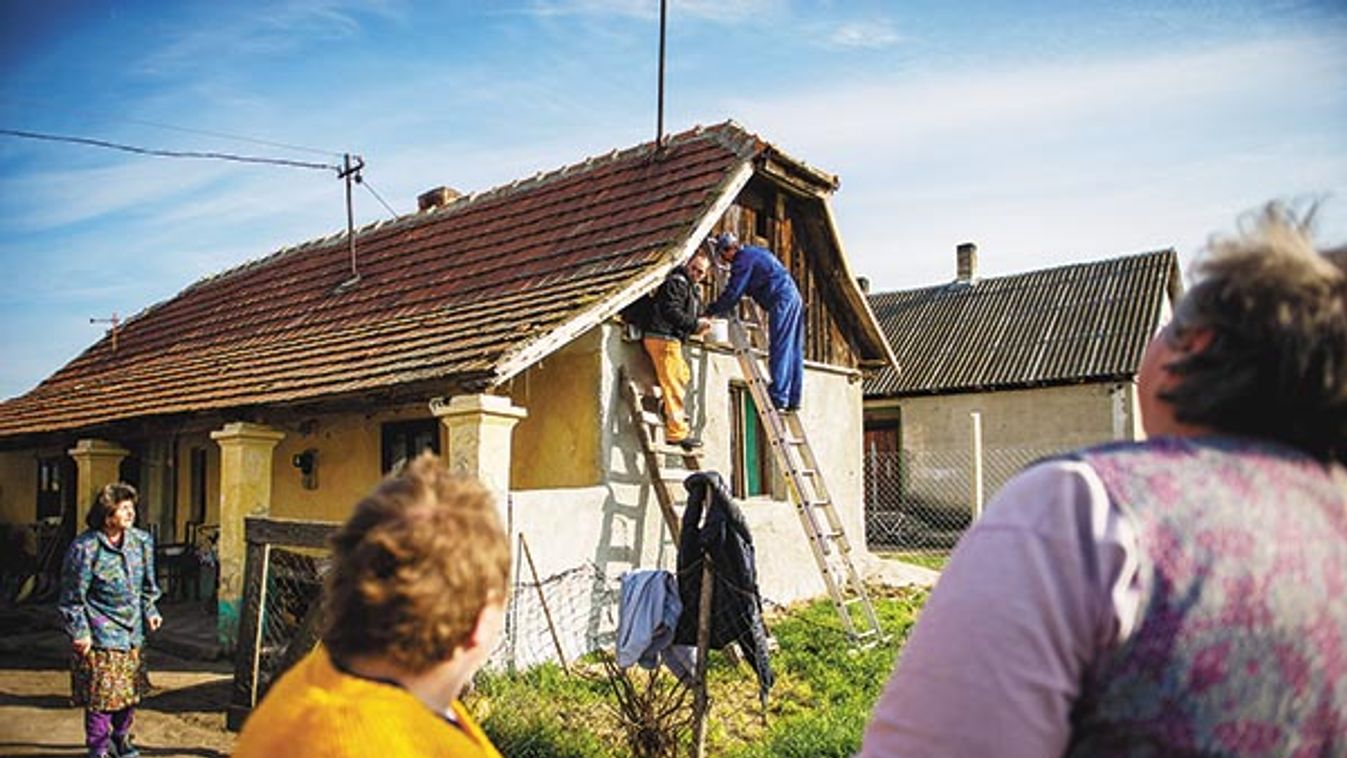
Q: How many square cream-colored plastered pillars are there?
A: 3